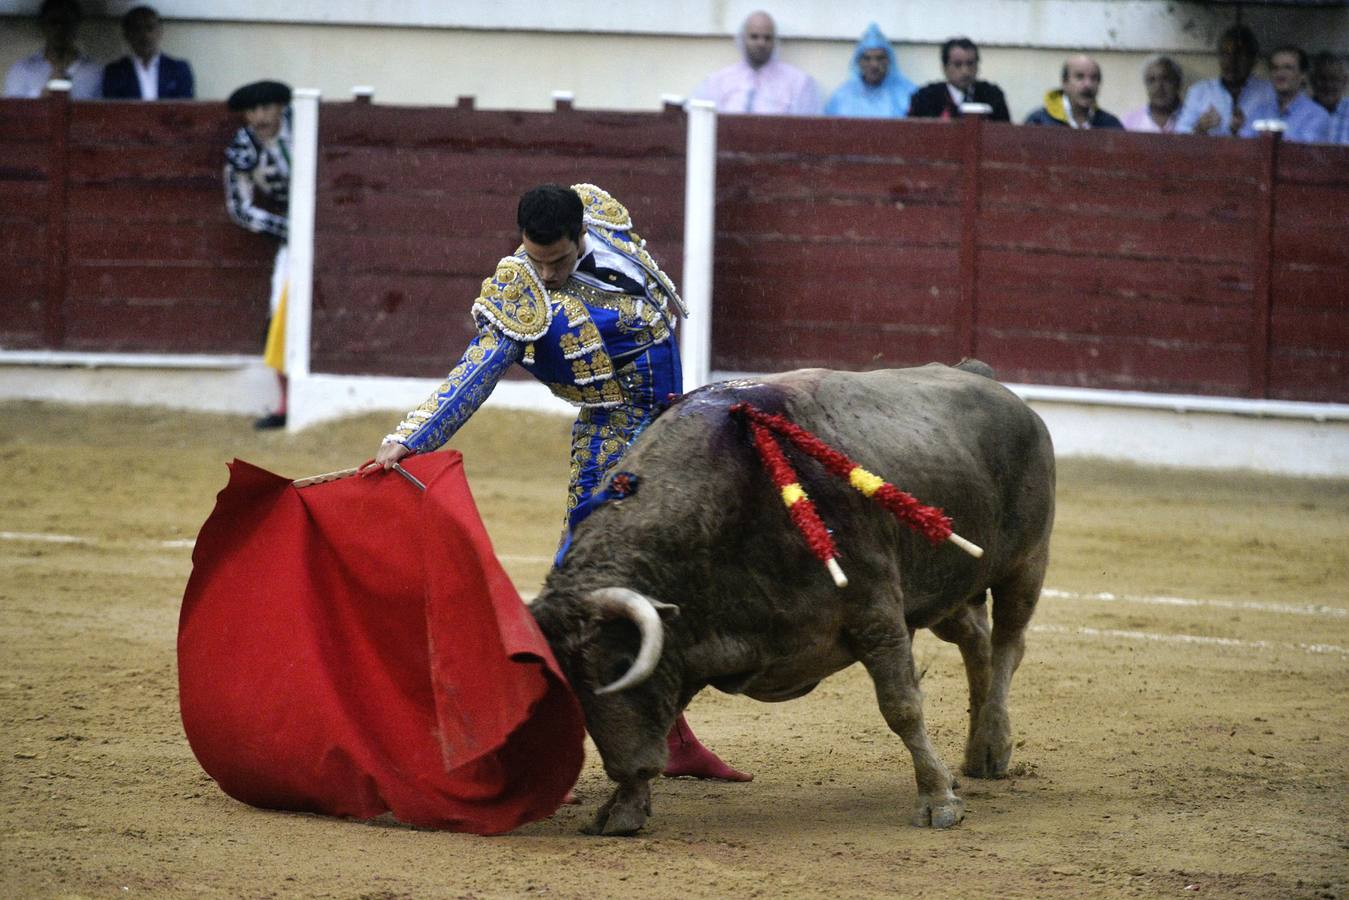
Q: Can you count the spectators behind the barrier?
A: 10